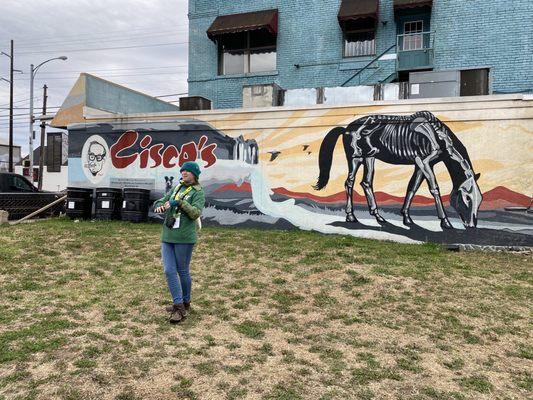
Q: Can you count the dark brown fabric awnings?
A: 3